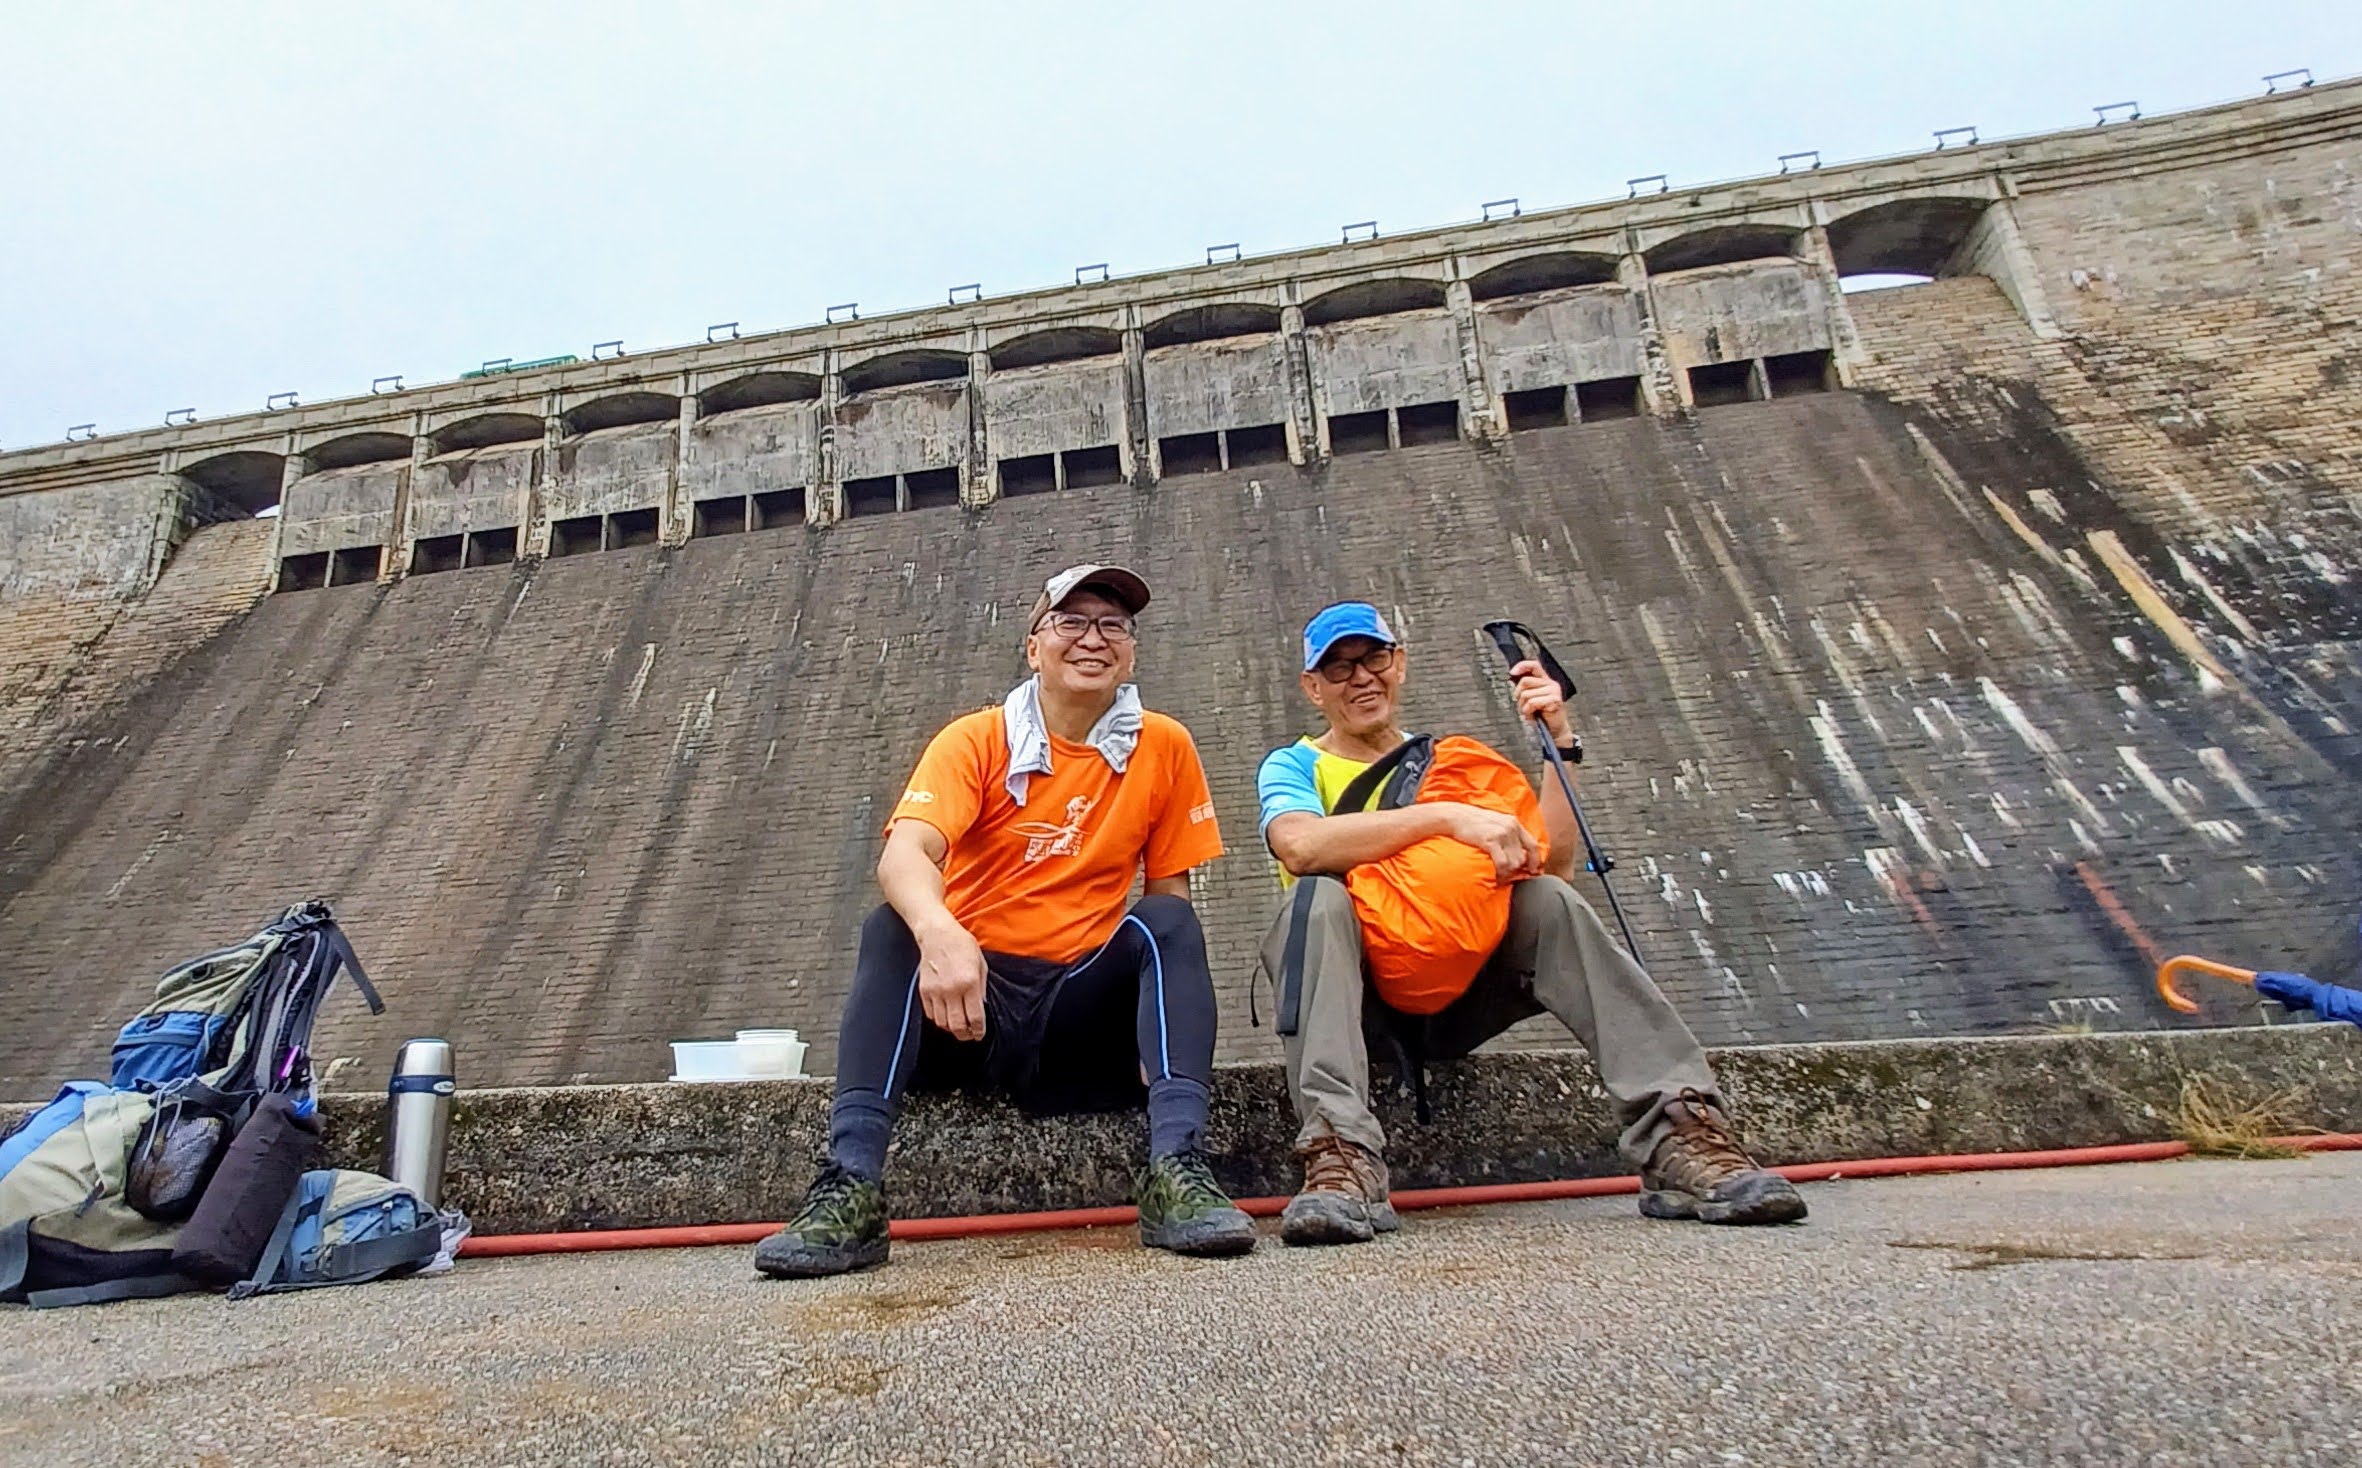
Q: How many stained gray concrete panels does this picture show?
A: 10